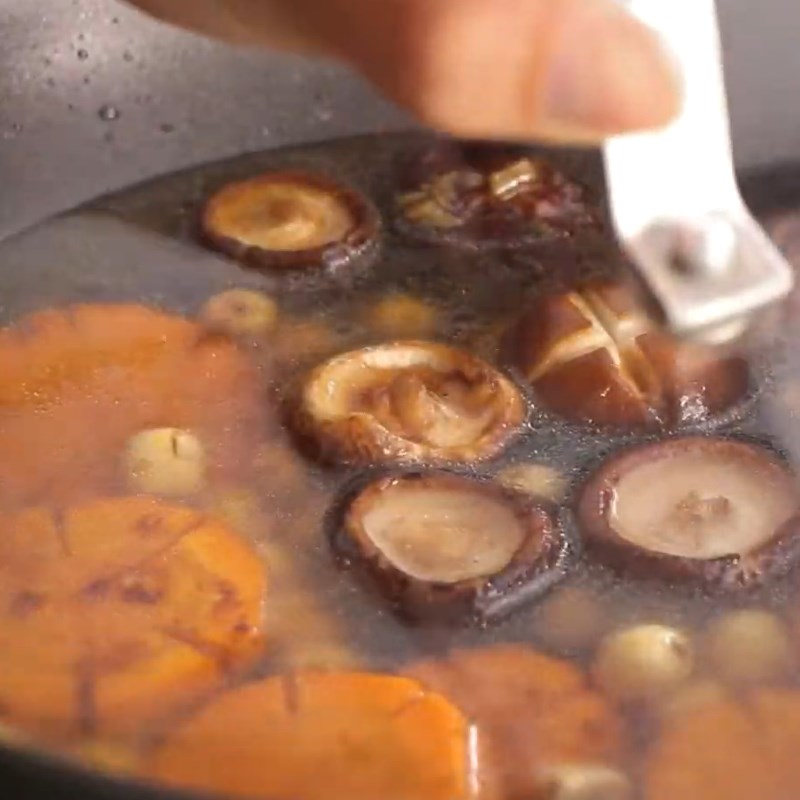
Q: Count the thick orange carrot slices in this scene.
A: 5